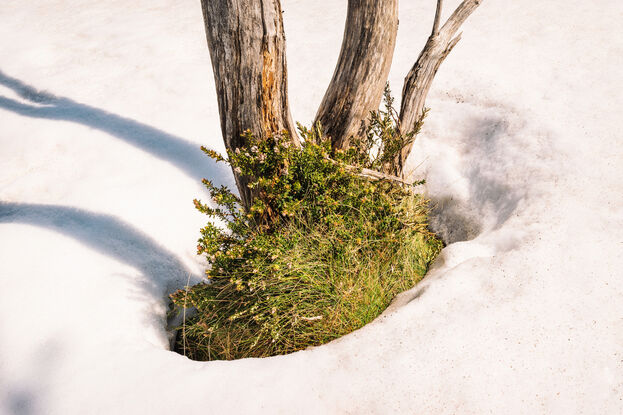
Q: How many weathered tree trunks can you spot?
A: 3